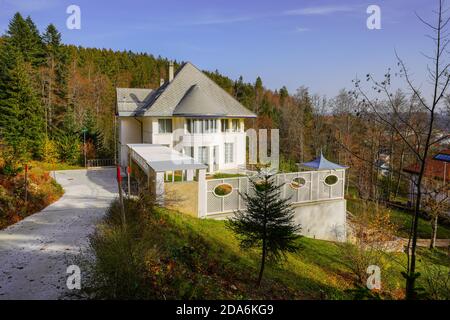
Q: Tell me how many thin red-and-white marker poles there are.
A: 3